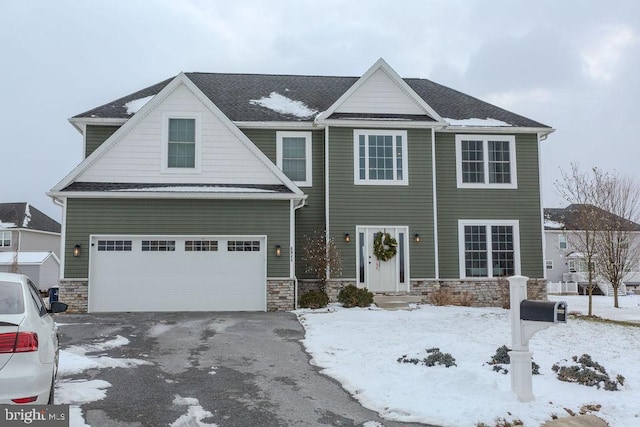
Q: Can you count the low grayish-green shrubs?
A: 3